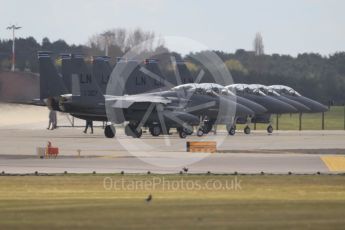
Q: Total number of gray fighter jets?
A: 5